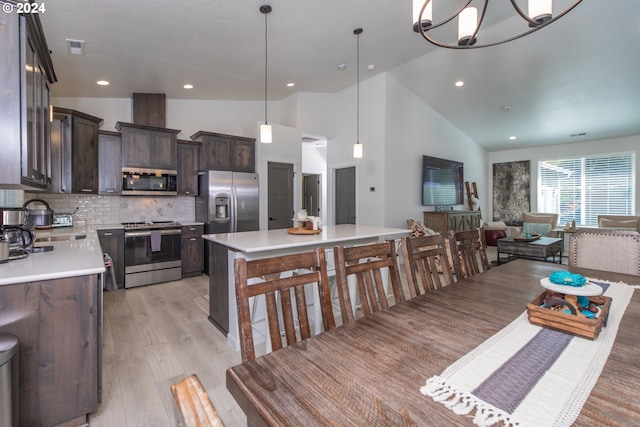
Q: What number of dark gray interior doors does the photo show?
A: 3